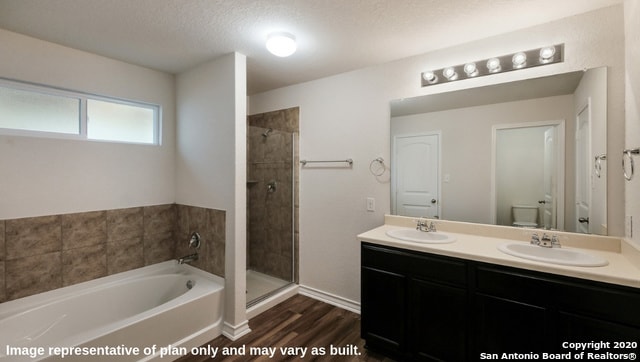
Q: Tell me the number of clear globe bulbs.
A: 6